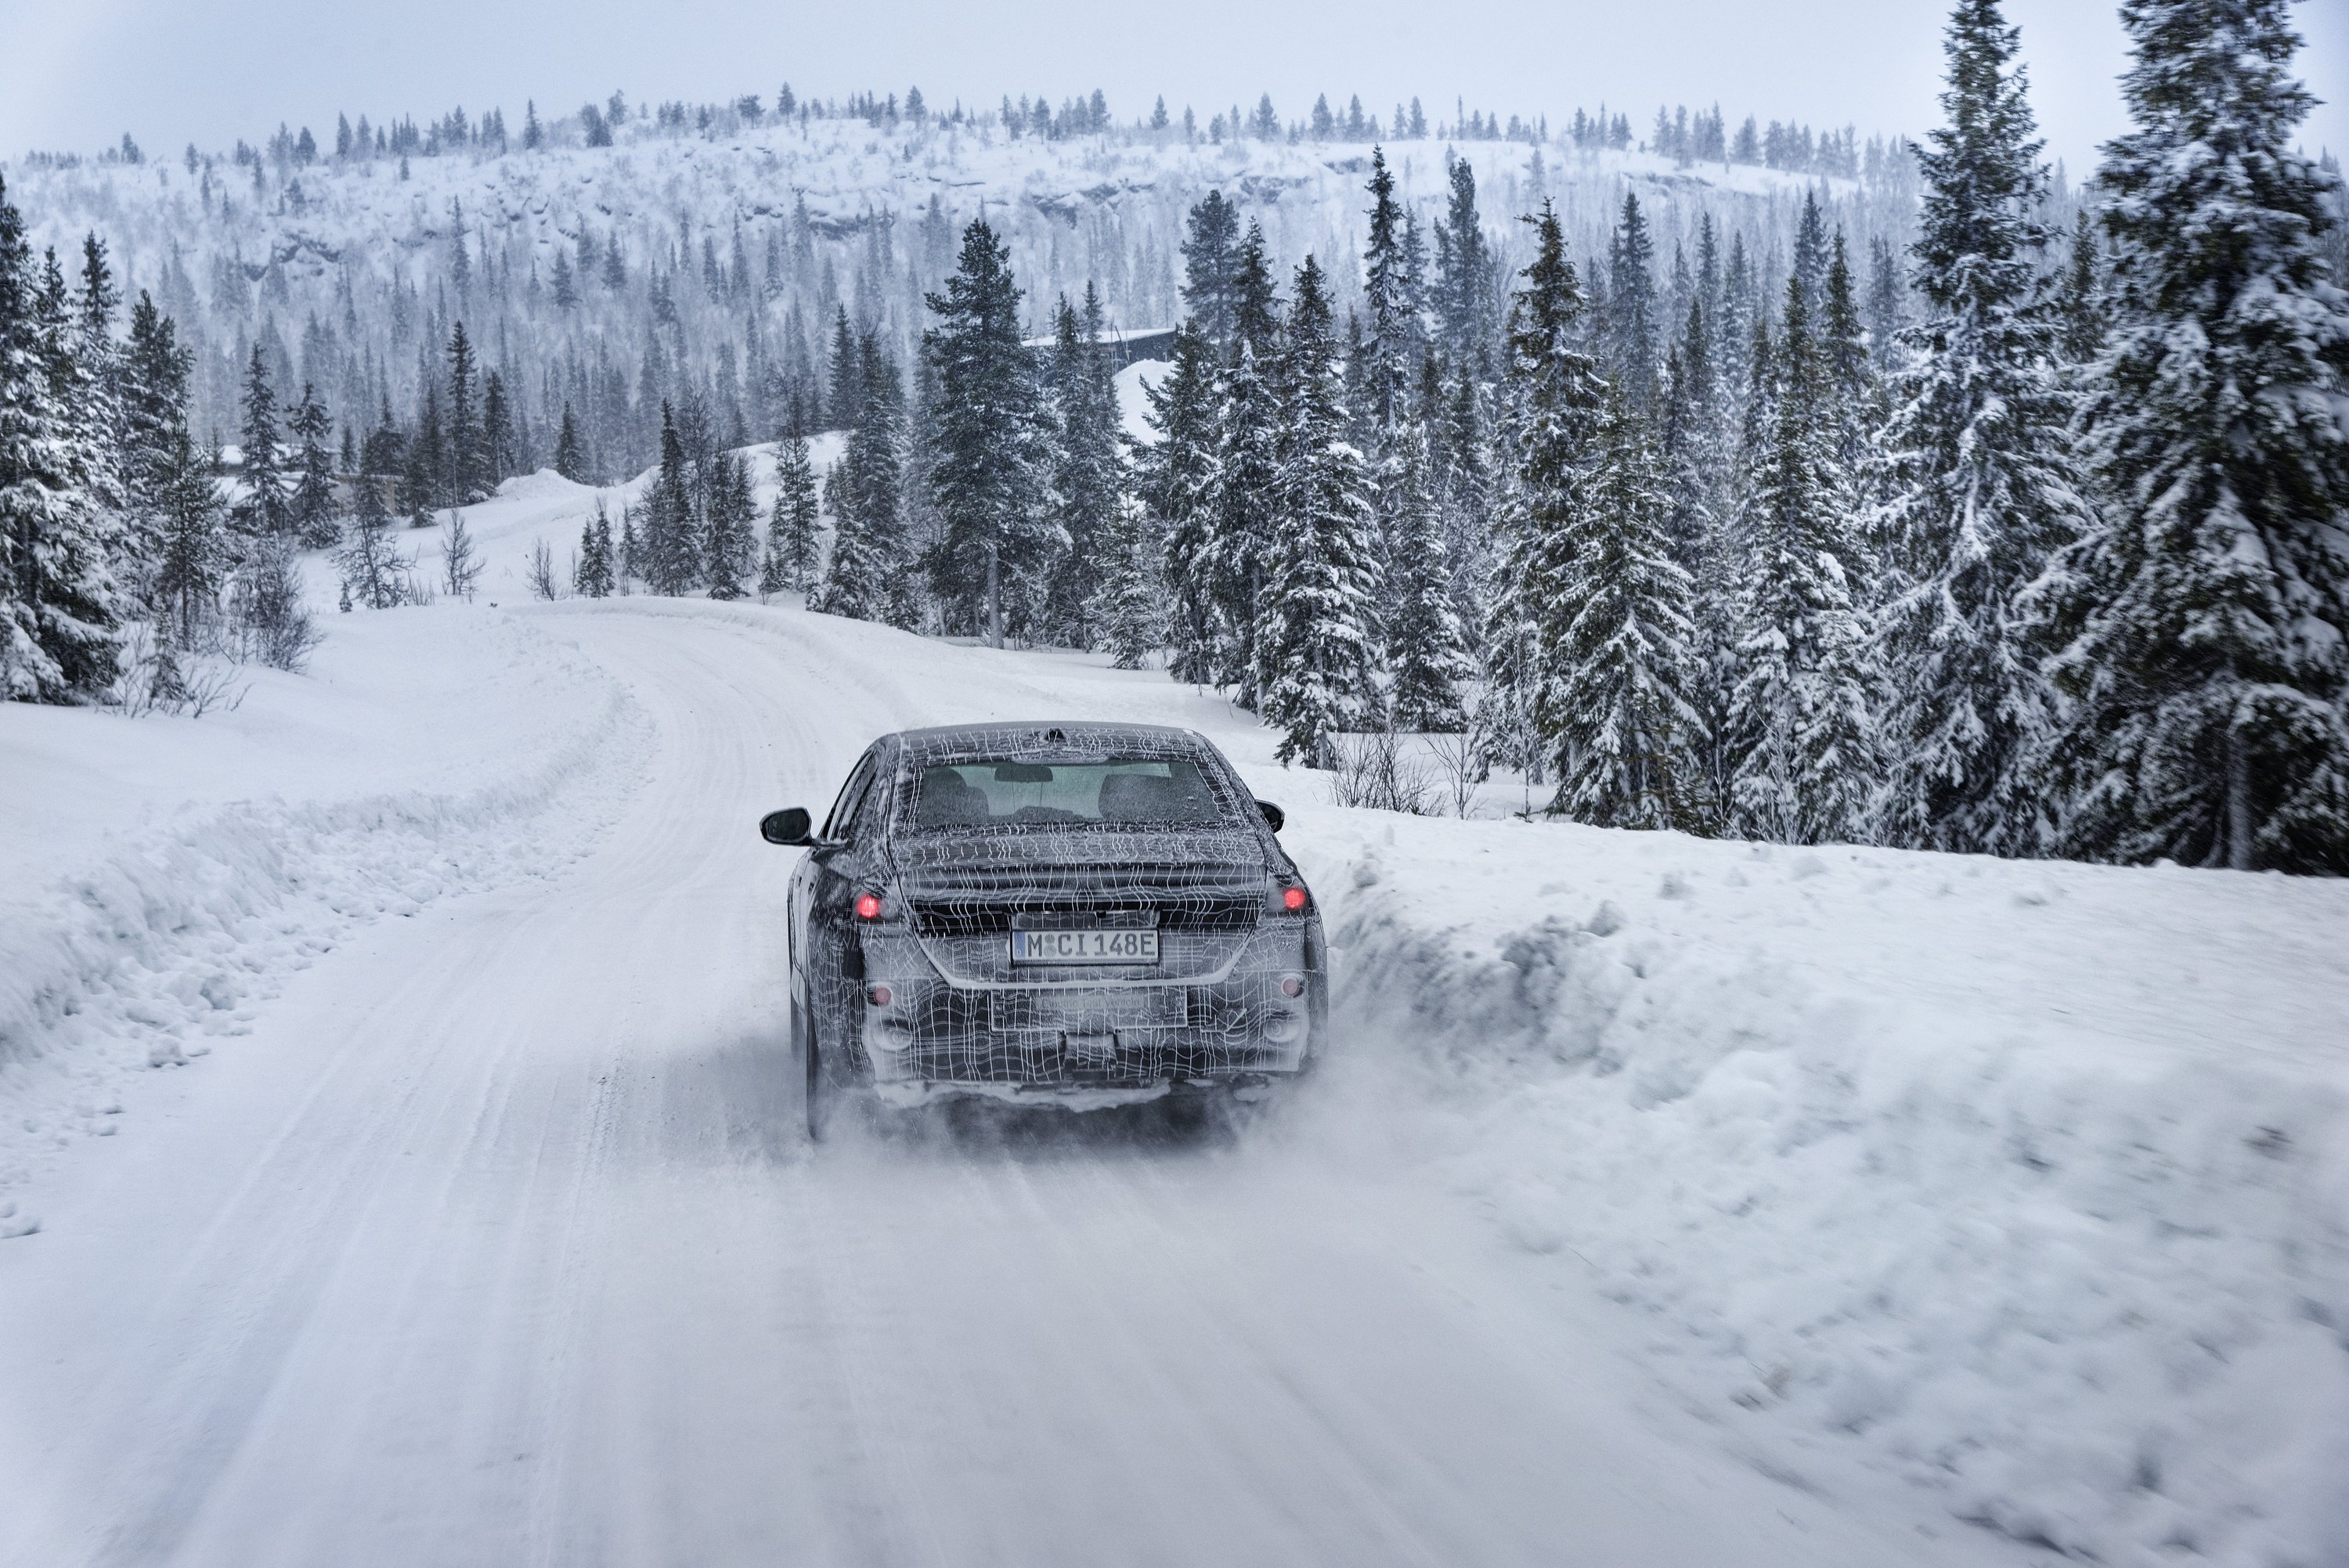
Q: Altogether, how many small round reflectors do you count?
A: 2